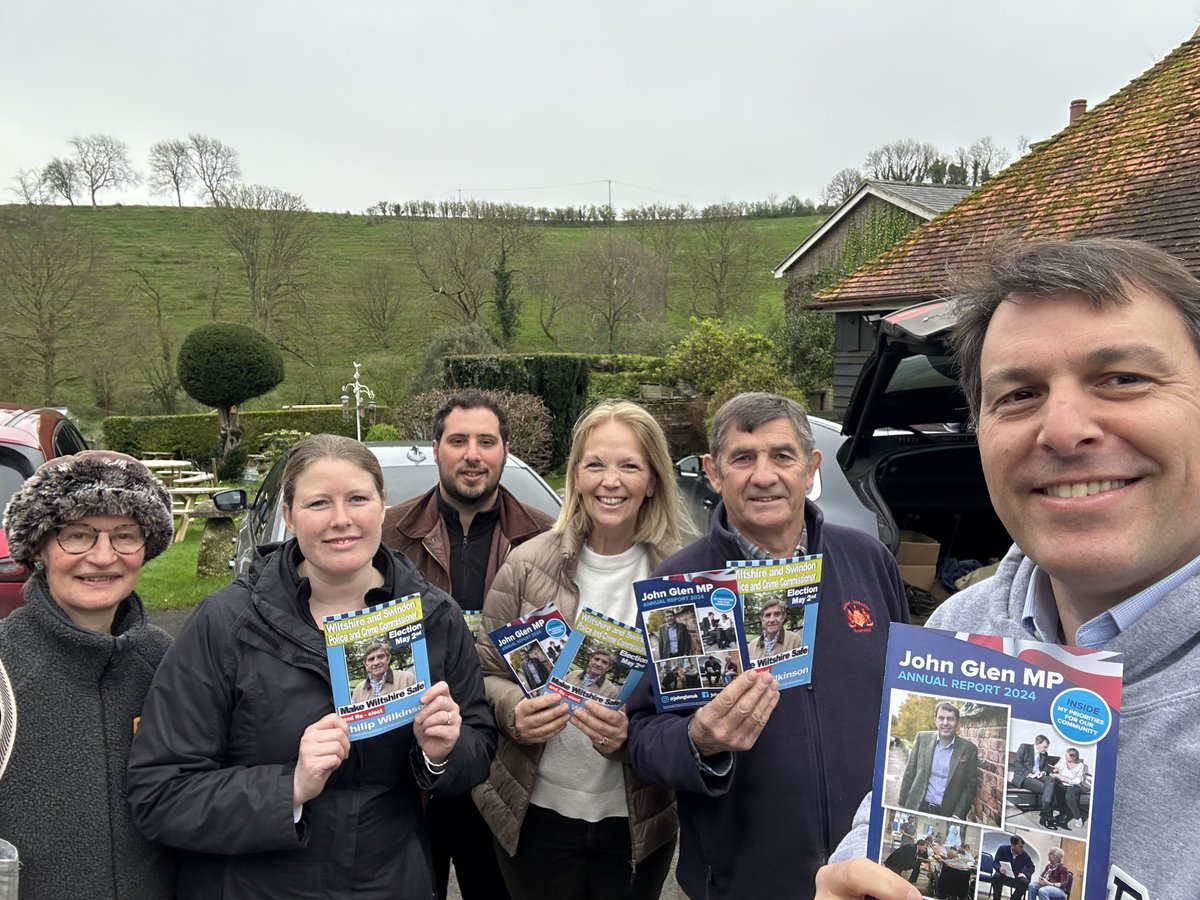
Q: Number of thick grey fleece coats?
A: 1